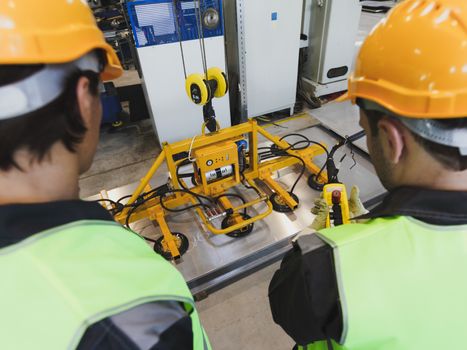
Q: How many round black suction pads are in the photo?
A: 4